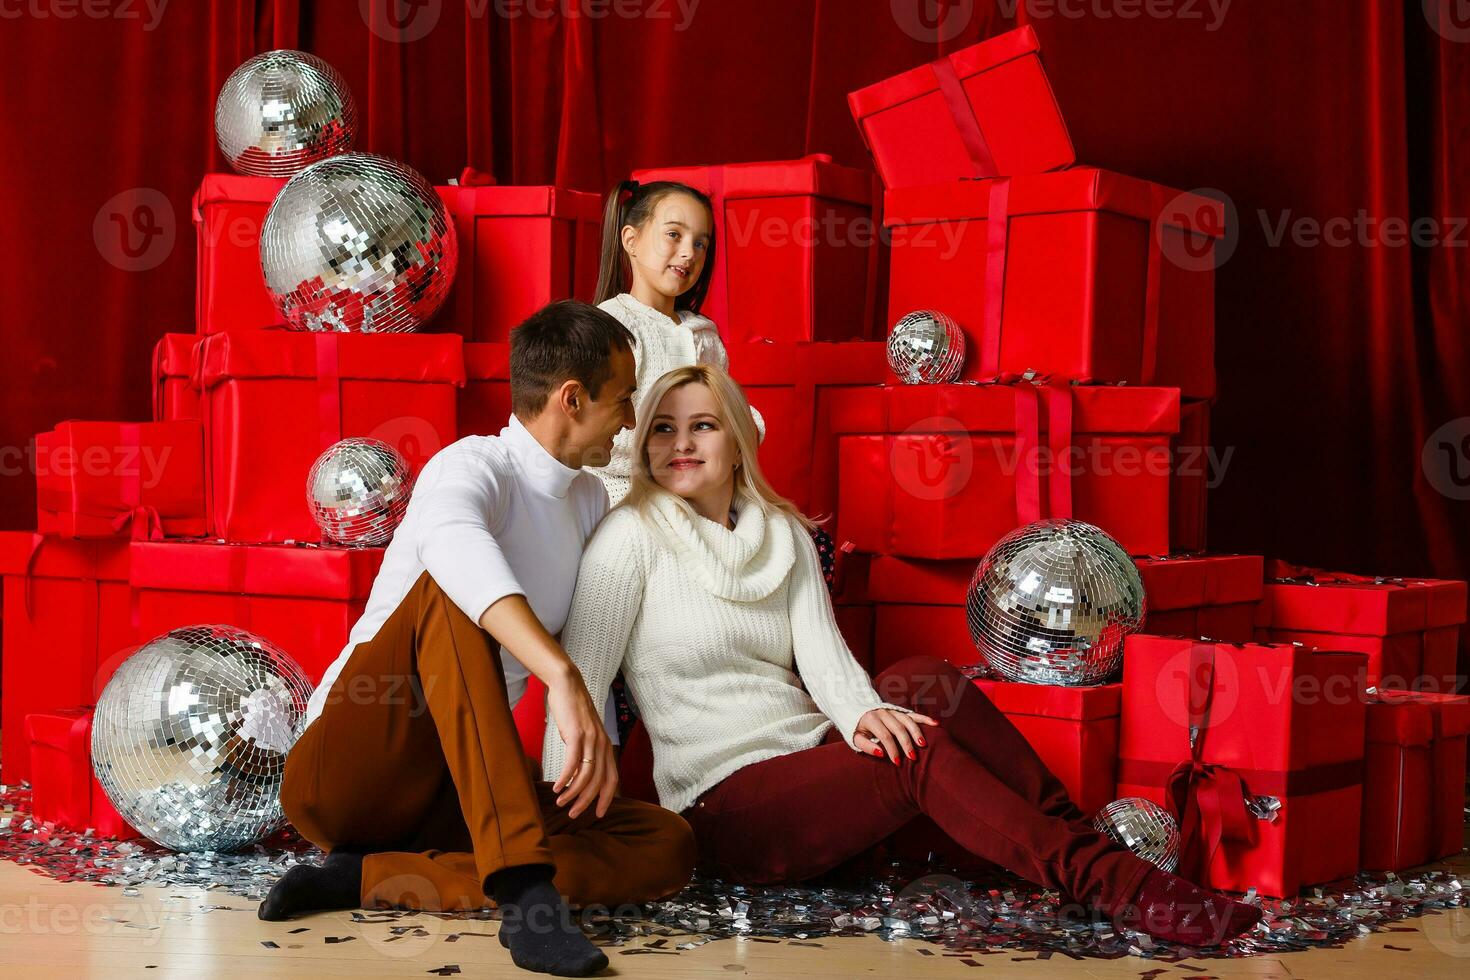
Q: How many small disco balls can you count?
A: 3